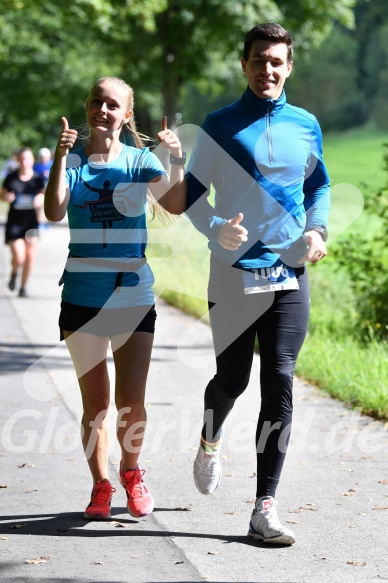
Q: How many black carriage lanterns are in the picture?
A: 0